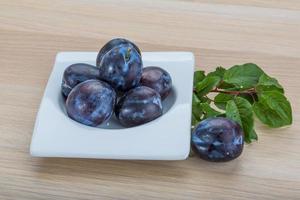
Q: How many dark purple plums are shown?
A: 7